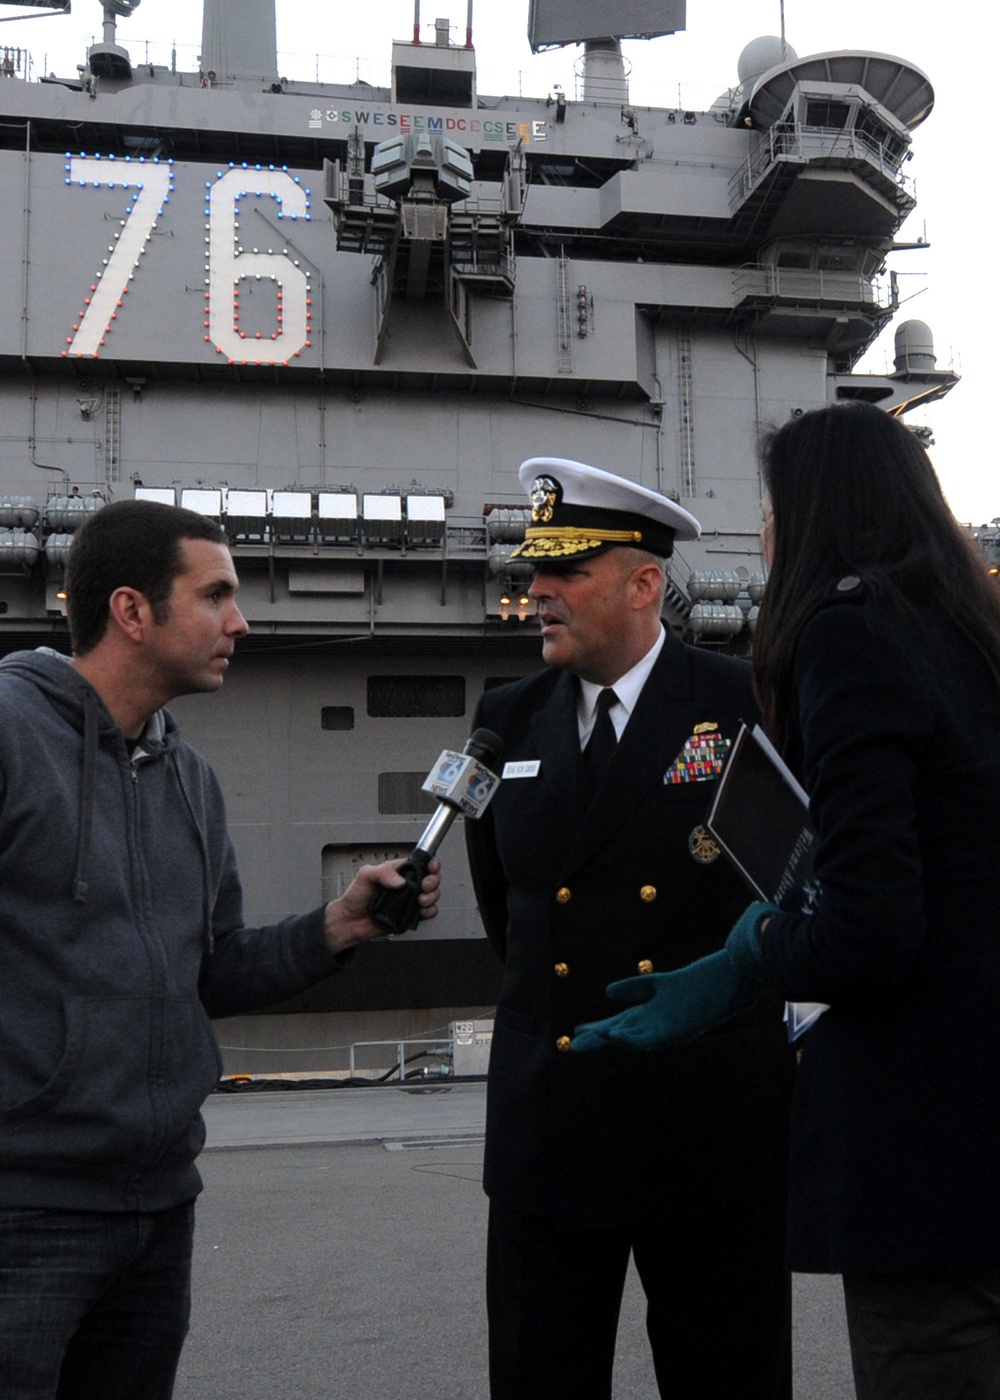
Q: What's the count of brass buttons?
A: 5